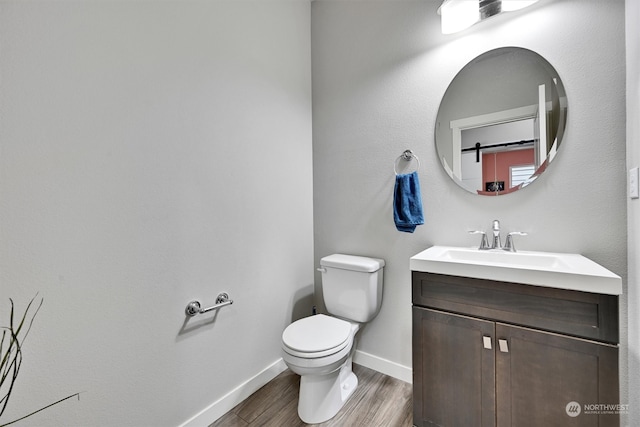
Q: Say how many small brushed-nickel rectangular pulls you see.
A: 2